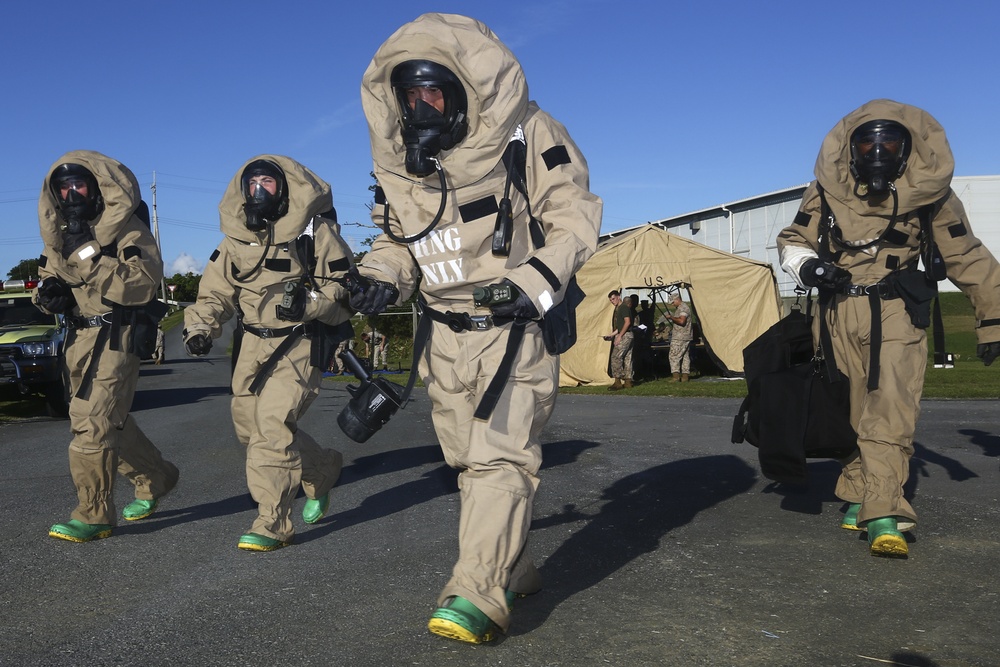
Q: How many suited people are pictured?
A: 4